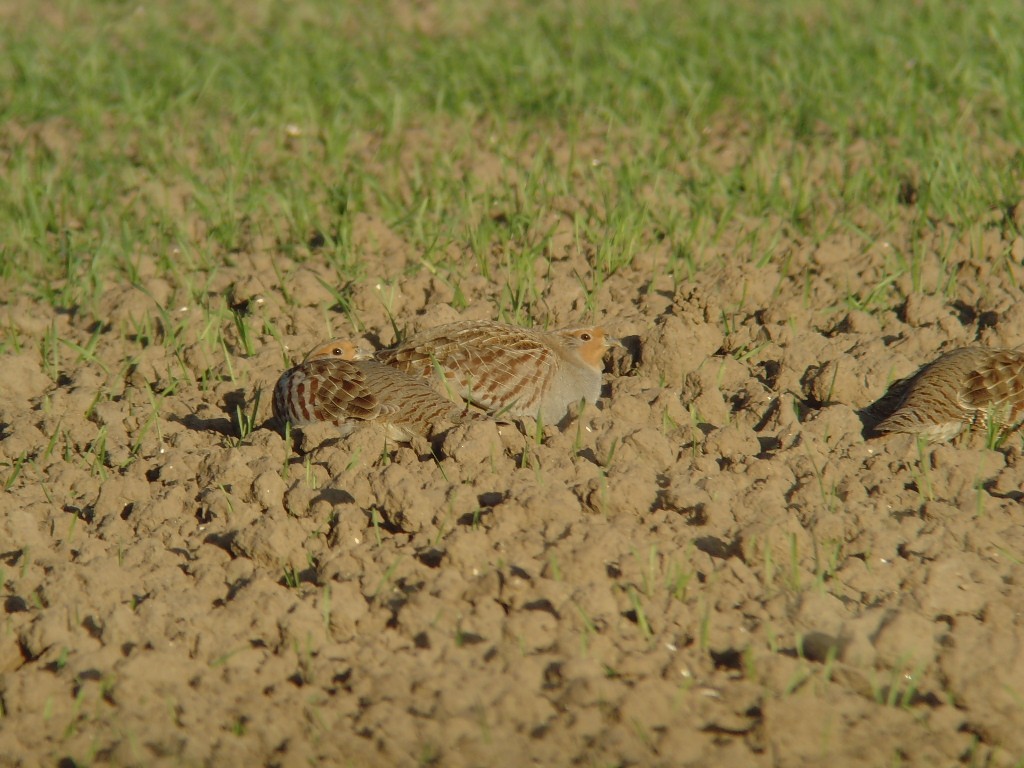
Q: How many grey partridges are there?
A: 3